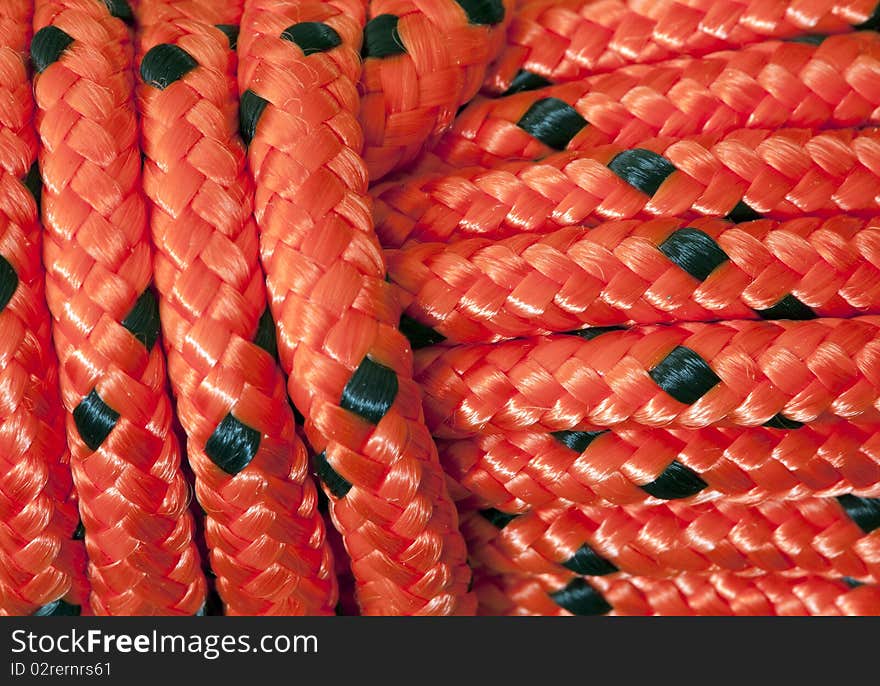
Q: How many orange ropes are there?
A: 13